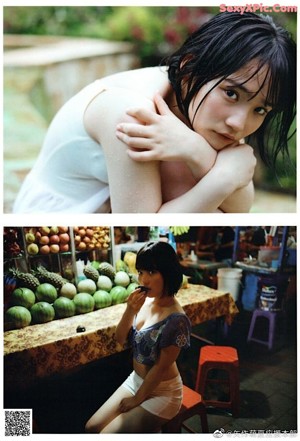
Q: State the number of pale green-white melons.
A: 4